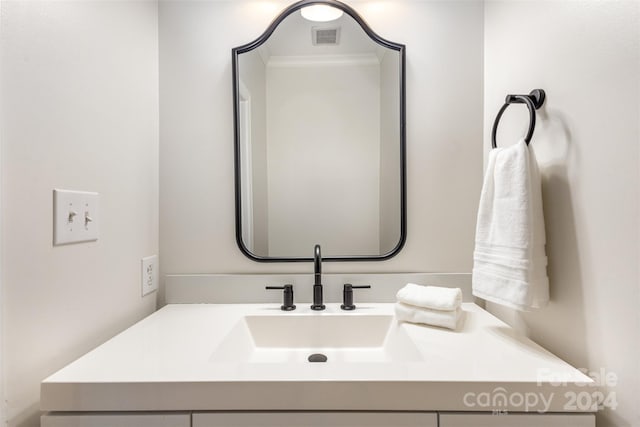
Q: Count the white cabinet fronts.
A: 3